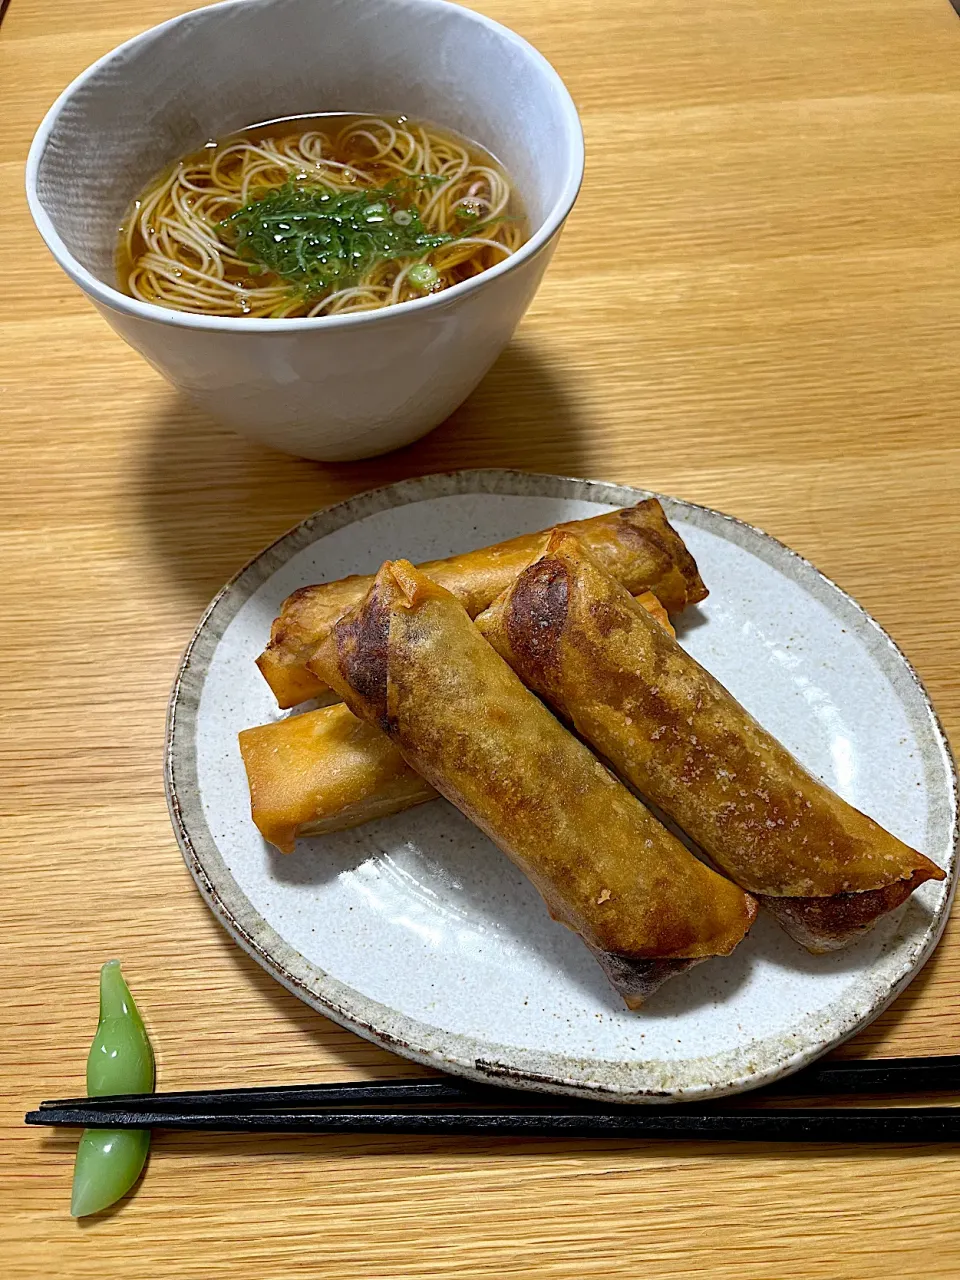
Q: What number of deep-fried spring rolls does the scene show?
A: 4